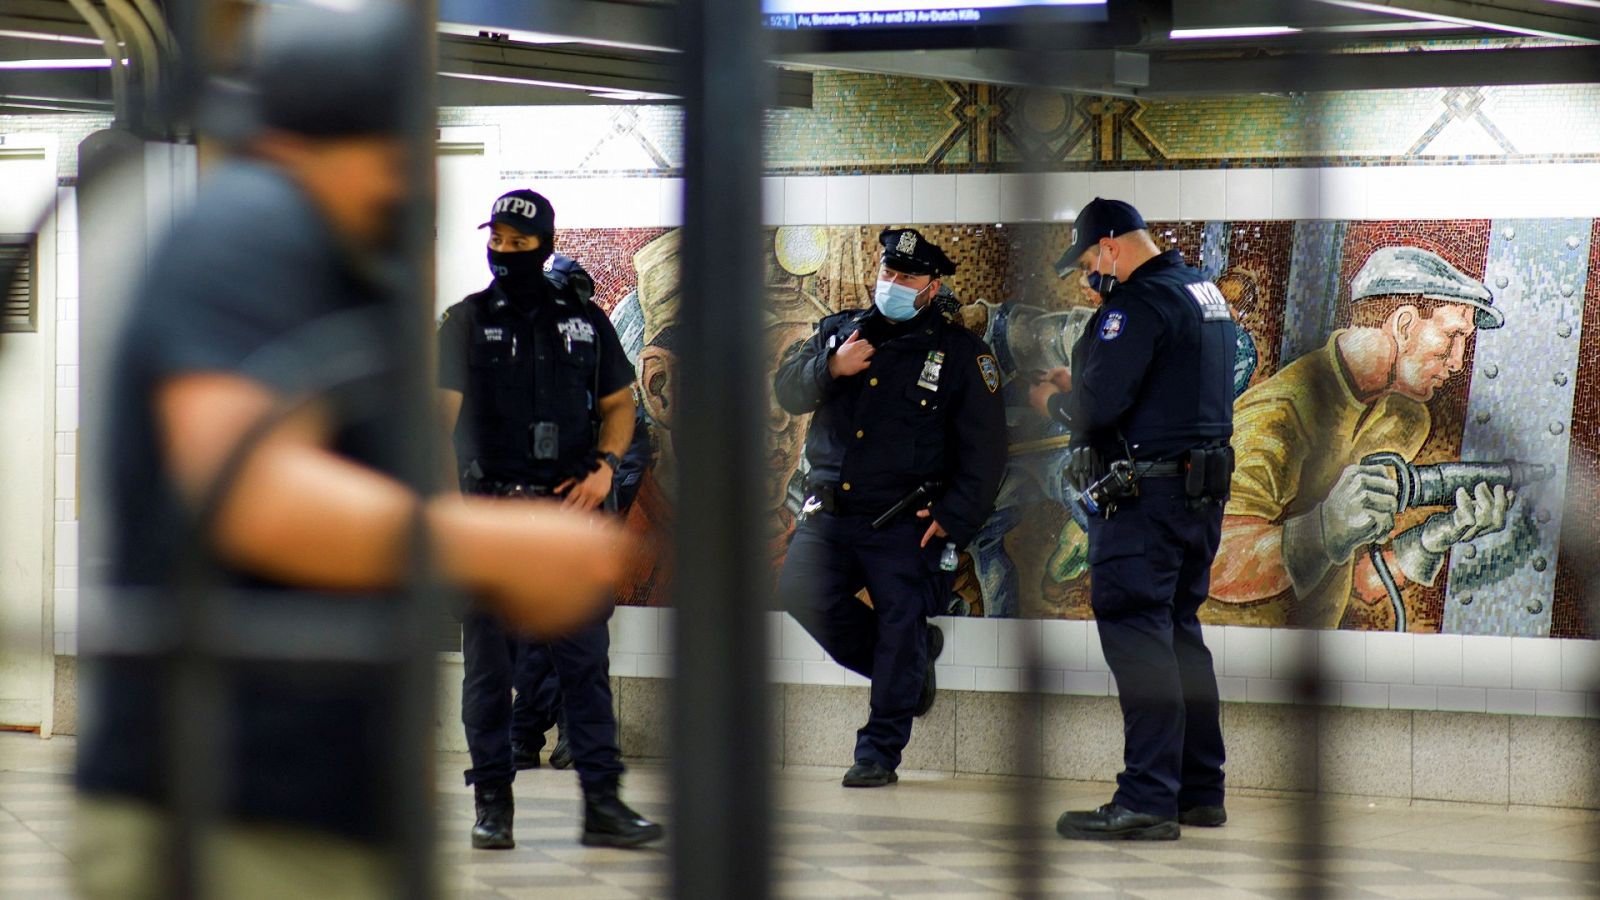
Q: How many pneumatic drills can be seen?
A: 1